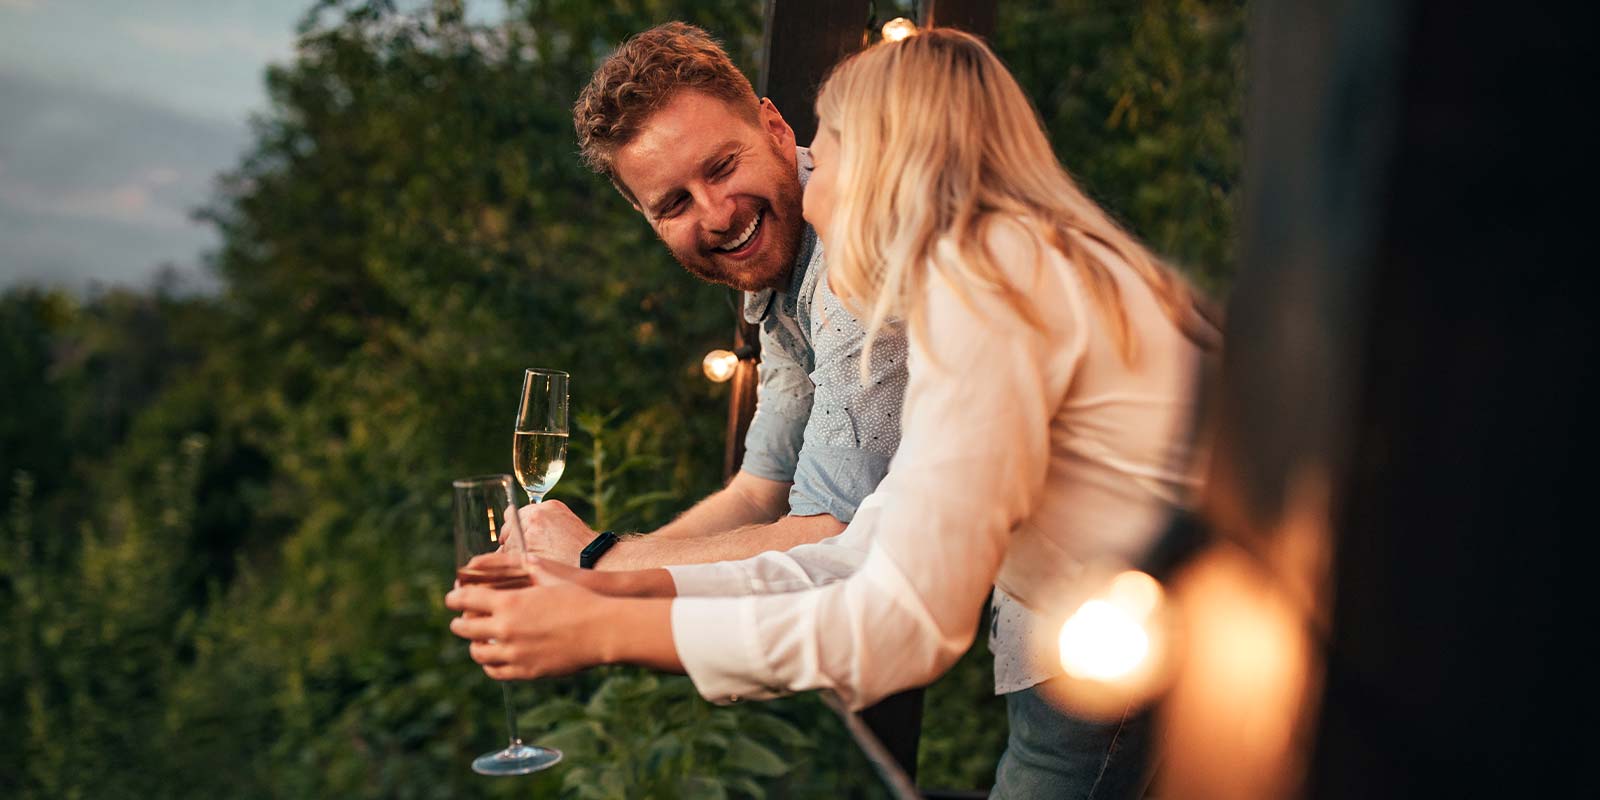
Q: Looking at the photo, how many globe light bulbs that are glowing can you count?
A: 3